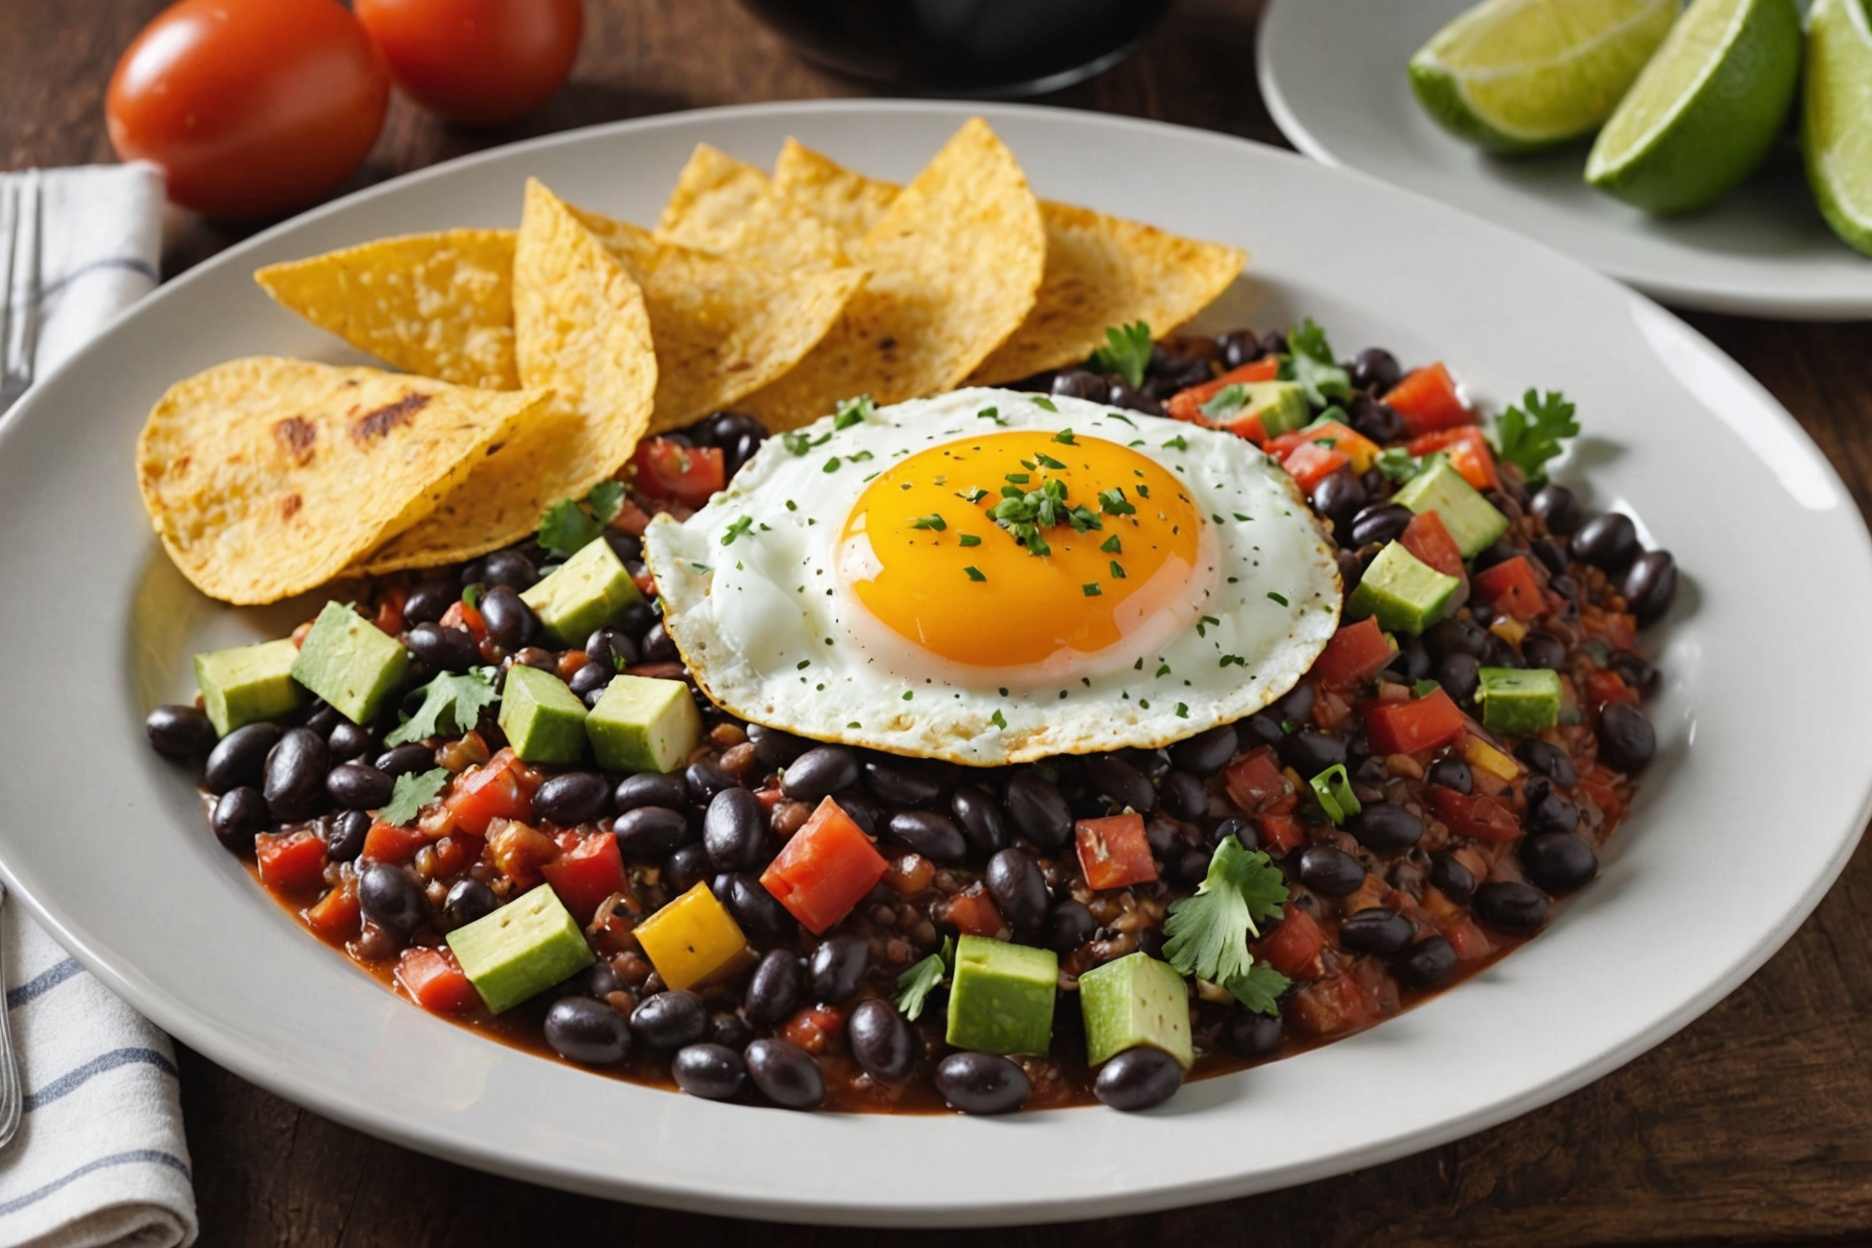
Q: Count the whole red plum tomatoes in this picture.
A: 2